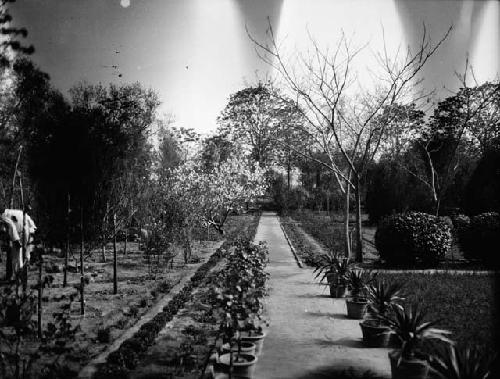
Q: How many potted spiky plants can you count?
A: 6